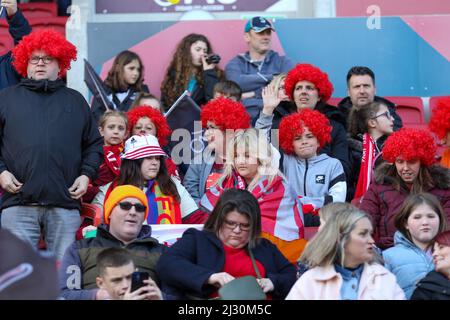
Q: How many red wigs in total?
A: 7